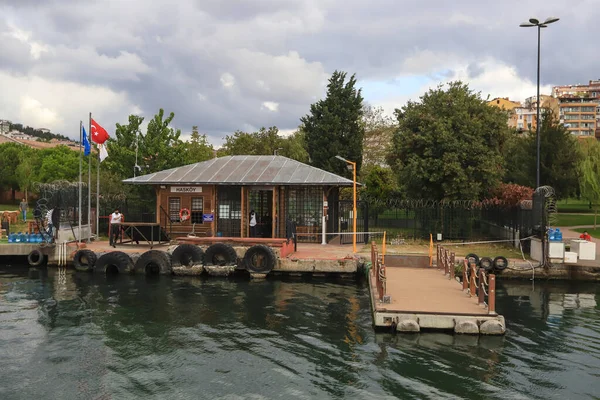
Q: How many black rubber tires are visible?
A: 10